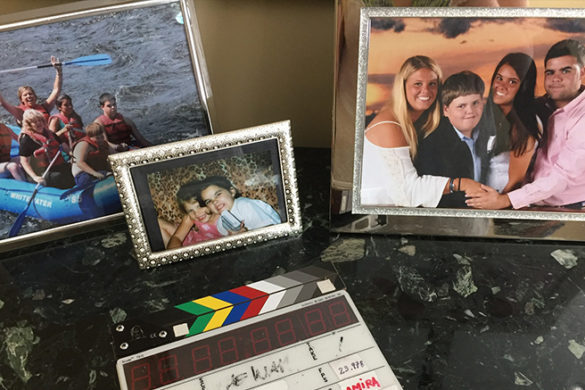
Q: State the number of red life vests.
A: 6